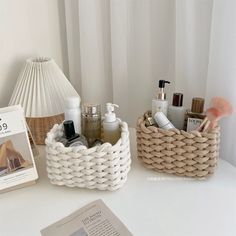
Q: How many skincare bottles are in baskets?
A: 8